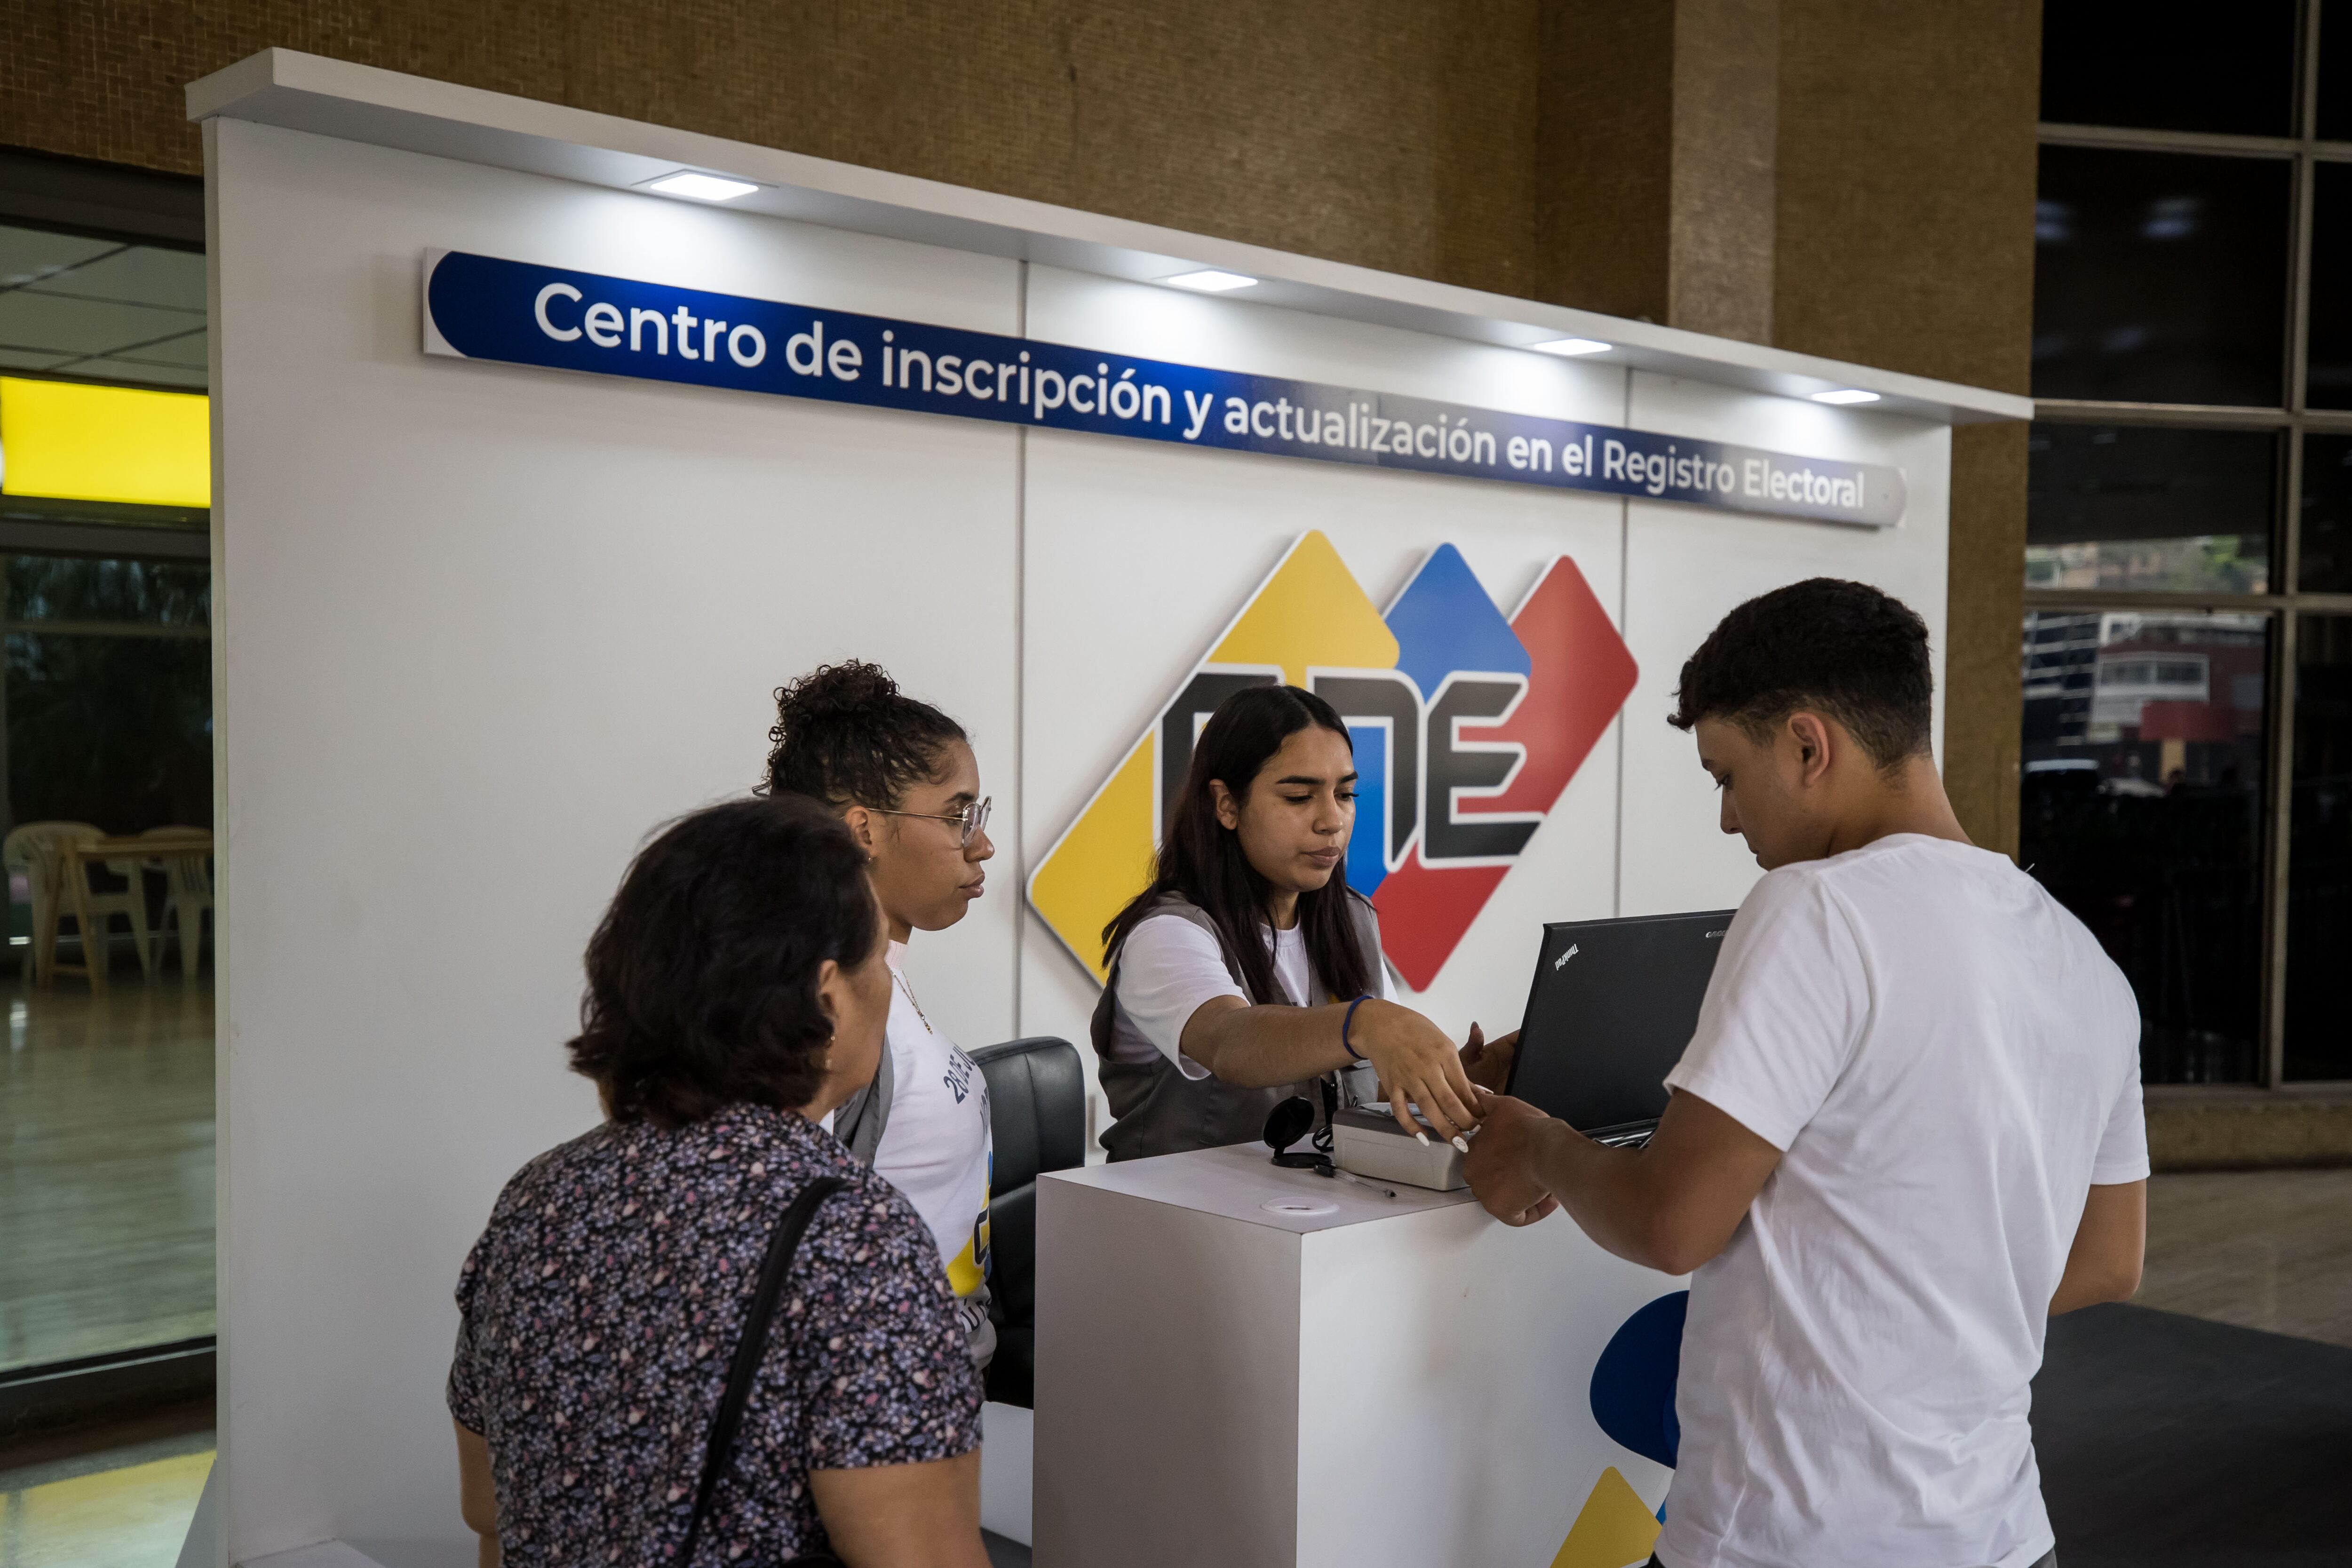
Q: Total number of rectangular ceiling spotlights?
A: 4